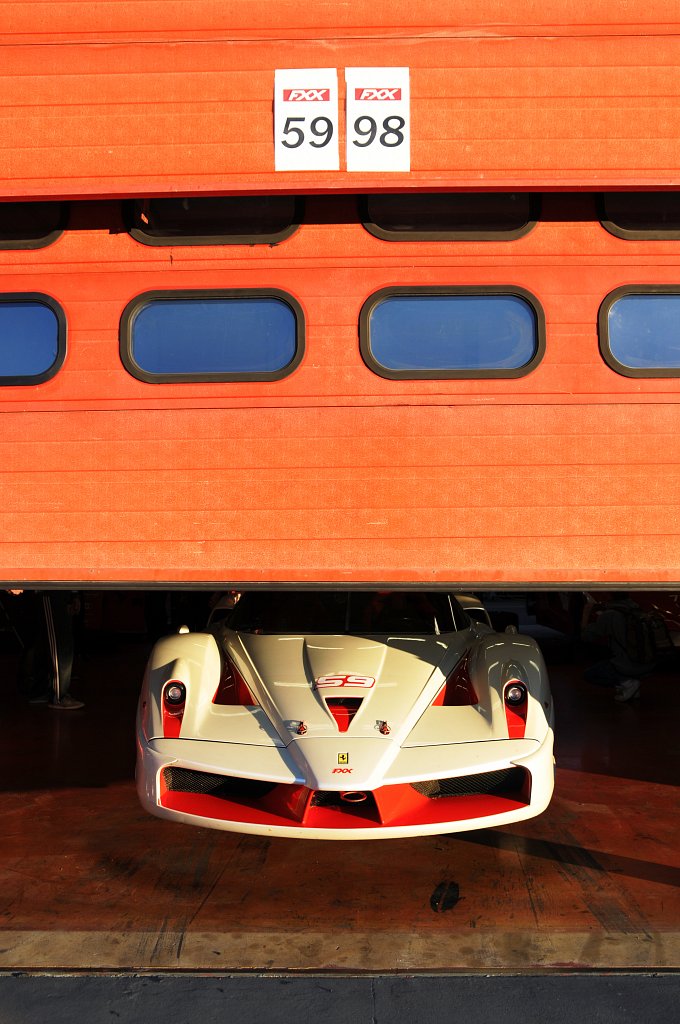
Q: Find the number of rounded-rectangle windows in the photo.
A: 8